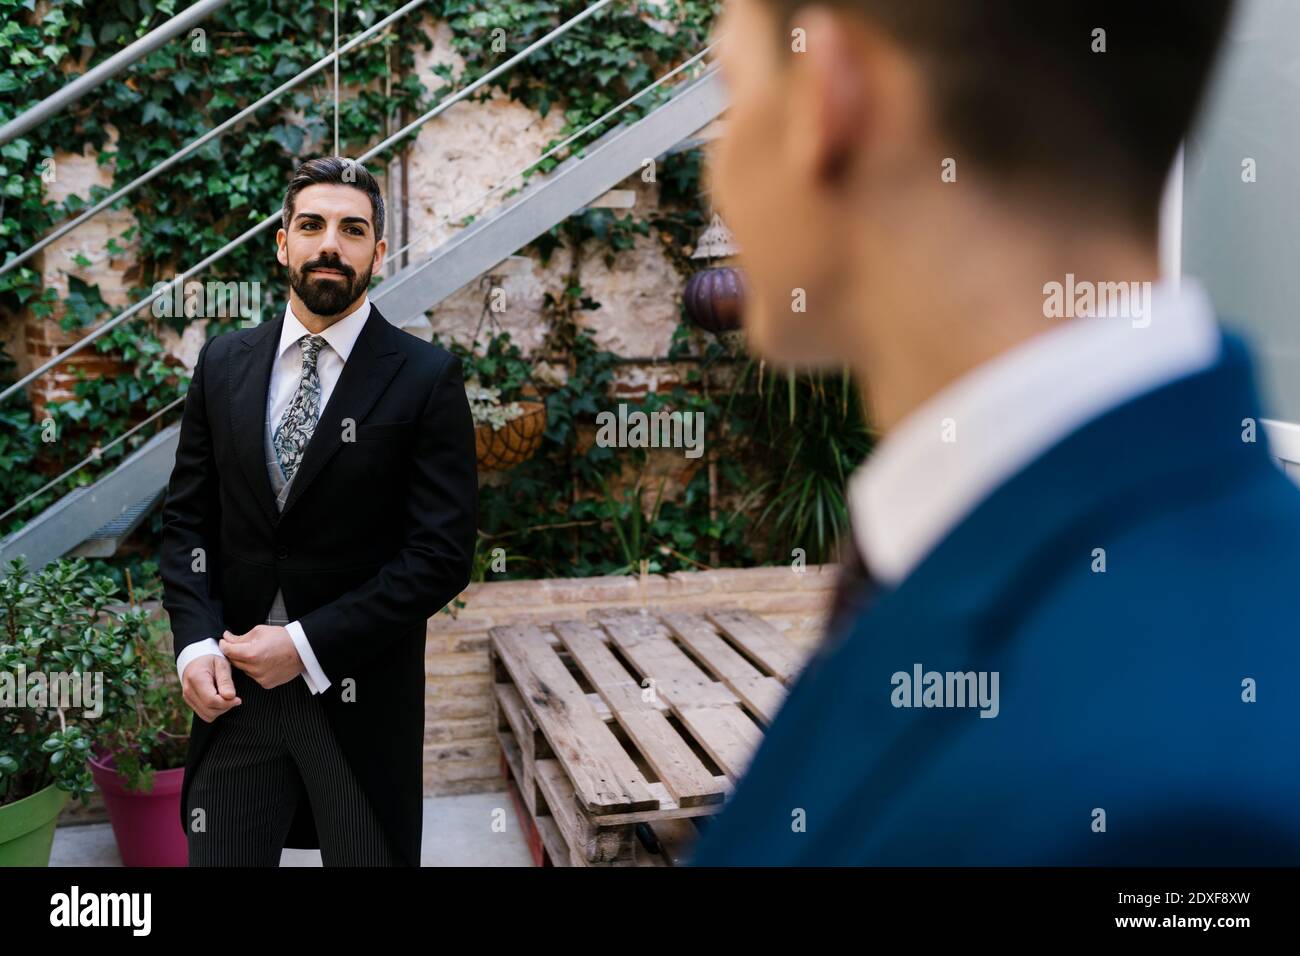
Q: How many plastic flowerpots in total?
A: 2